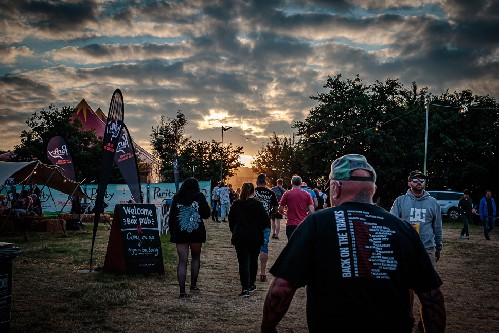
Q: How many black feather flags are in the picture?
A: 3